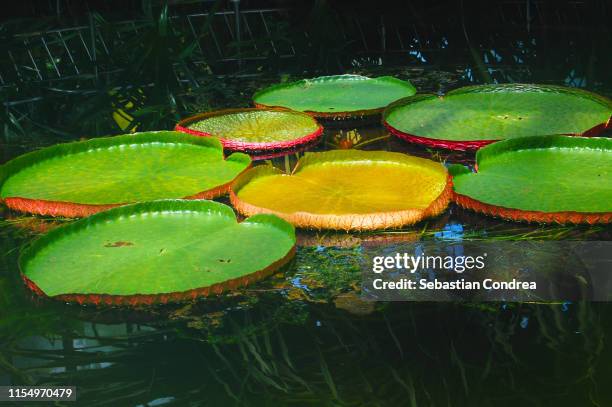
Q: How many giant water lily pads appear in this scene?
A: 7